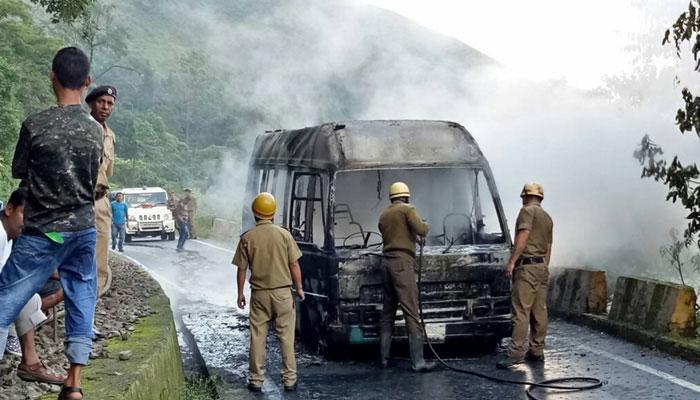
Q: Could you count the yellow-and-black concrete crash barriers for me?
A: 2